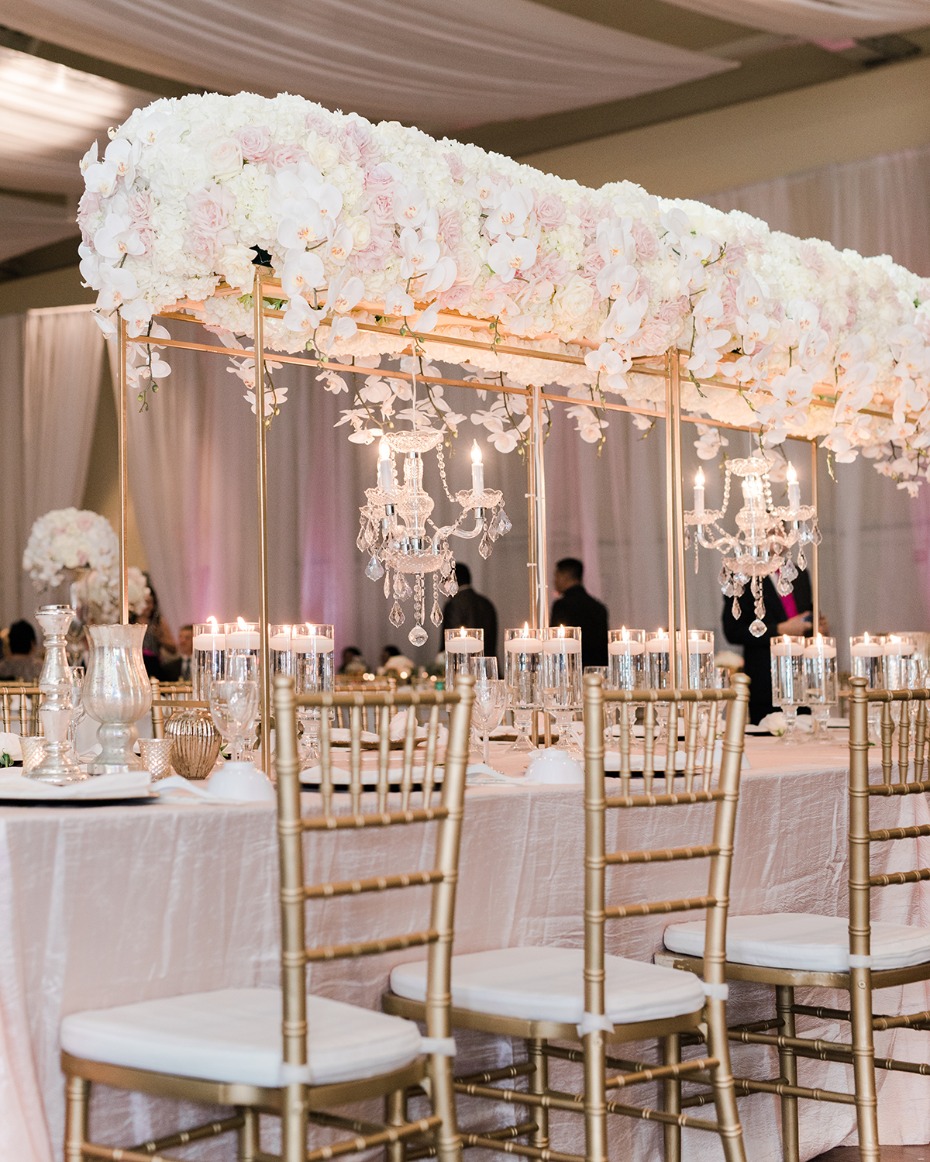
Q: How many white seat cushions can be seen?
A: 3